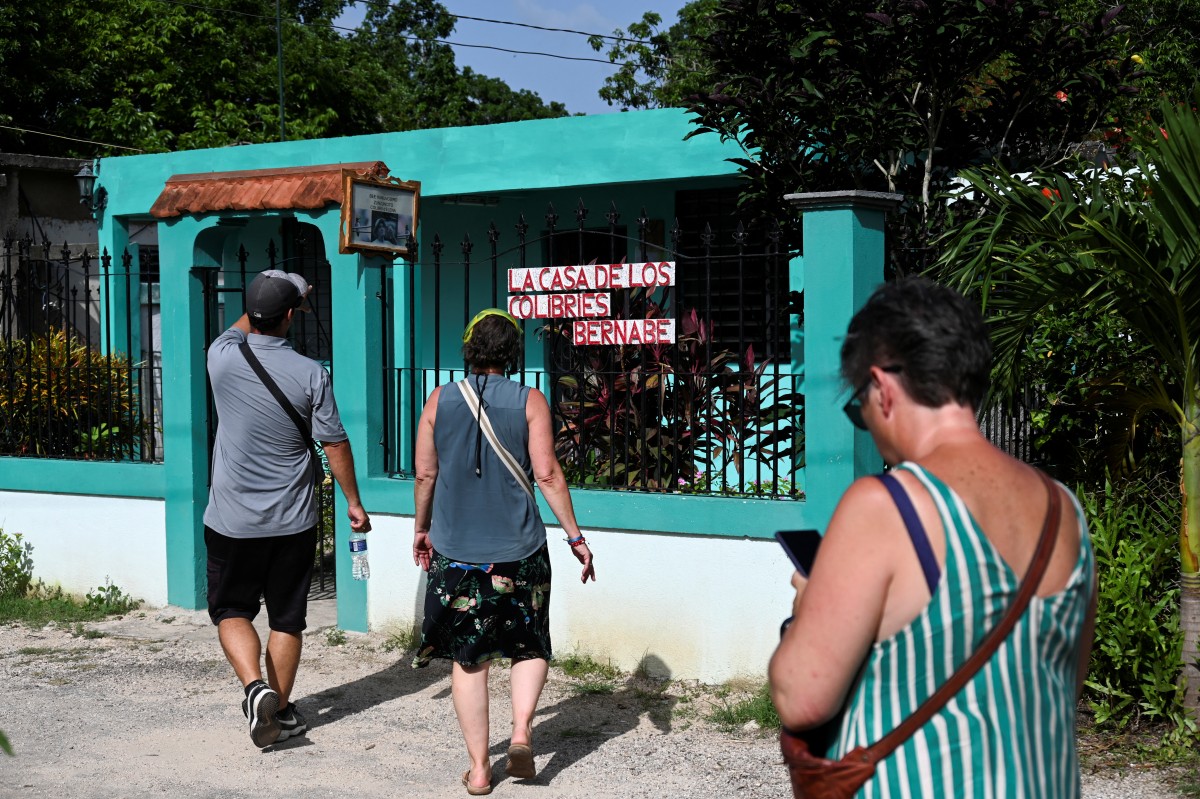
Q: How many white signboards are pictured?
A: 3